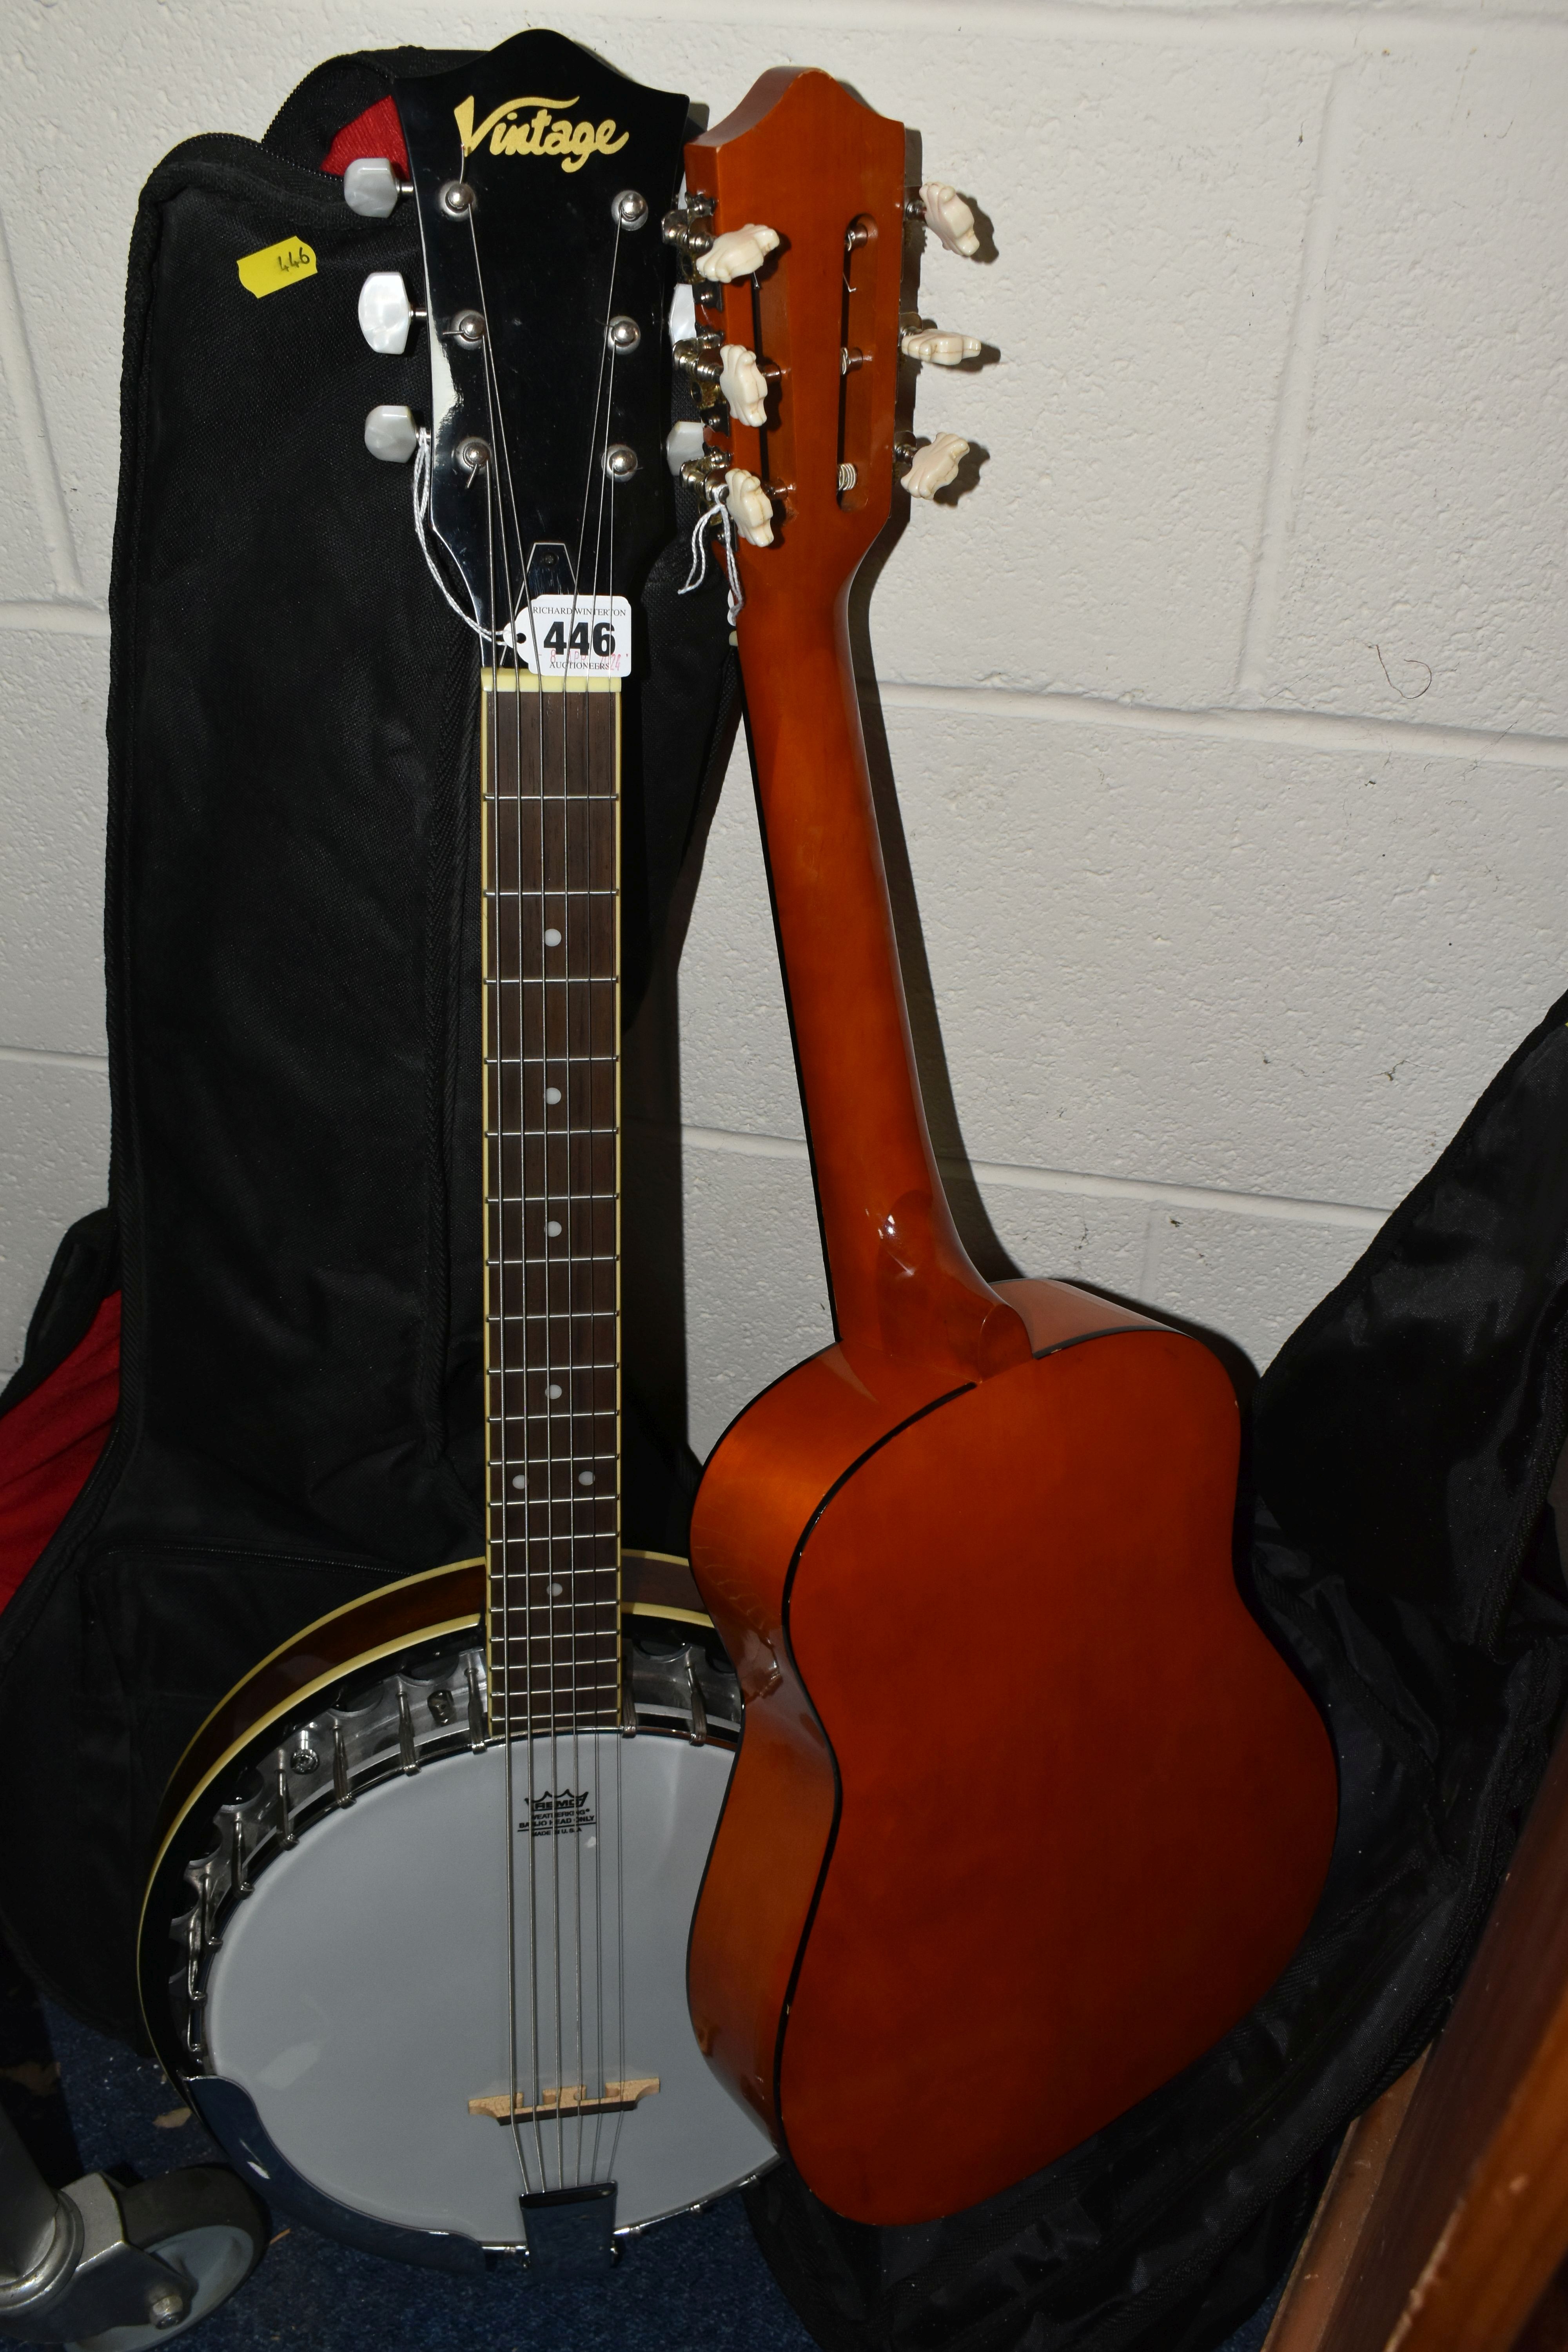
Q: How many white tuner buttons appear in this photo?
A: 12